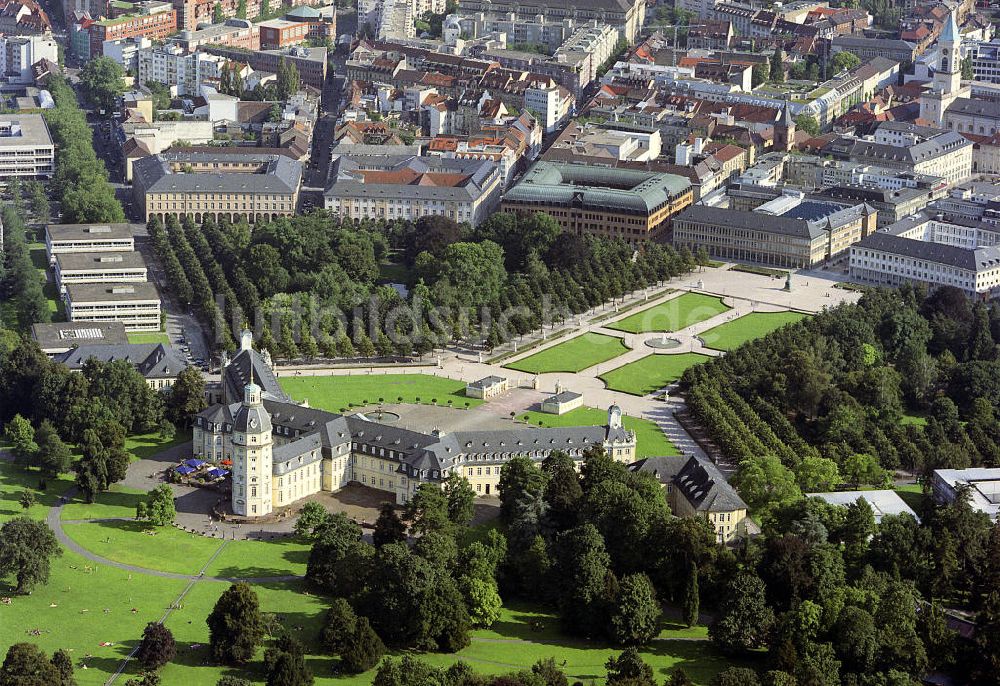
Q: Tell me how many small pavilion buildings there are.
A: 2